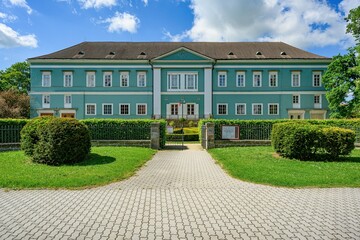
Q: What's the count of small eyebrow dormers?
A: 6